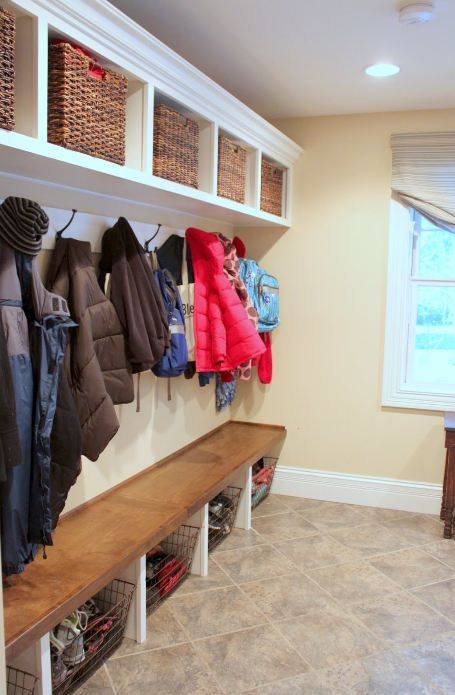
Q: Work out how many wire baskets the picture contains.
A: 5